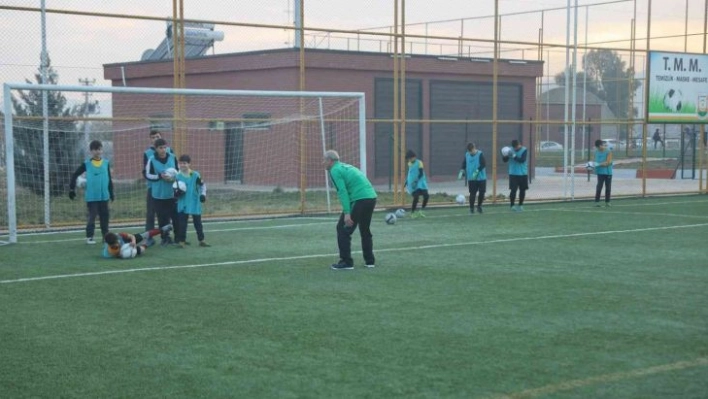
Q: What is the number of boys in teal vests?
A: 9